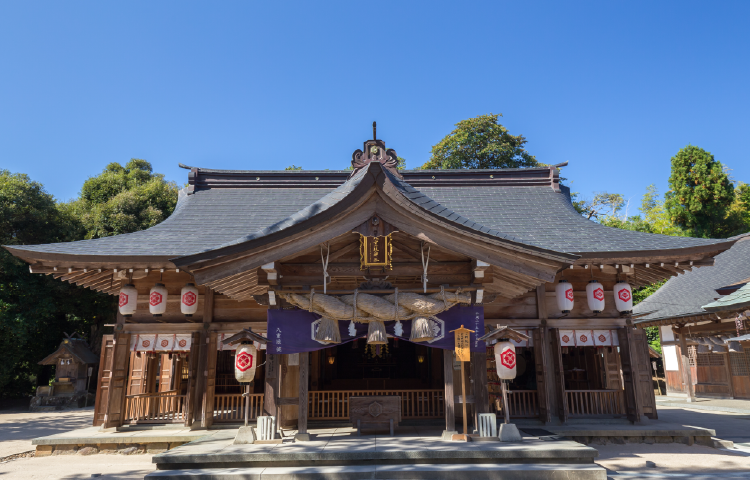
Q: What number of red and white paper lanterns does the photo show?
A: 8